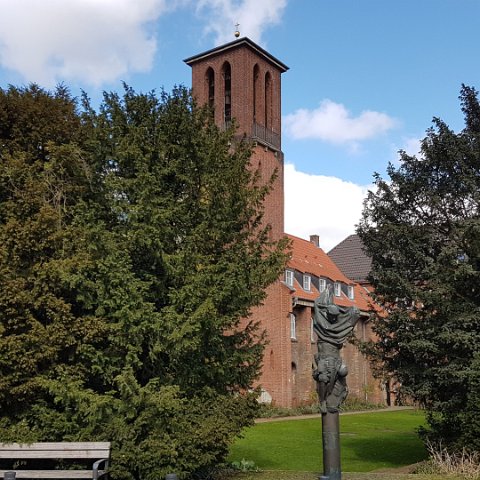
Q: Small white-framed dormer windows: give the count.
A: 5